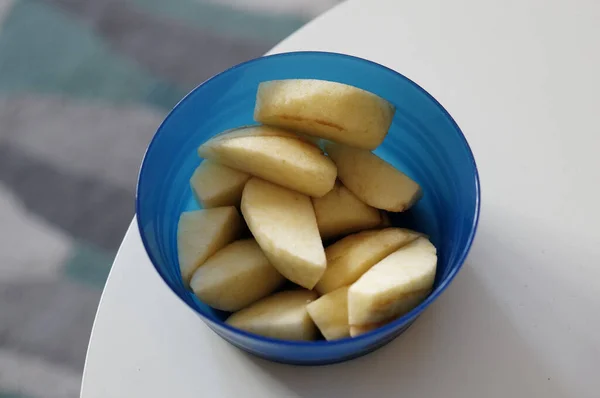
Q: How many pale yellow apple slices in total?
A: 12